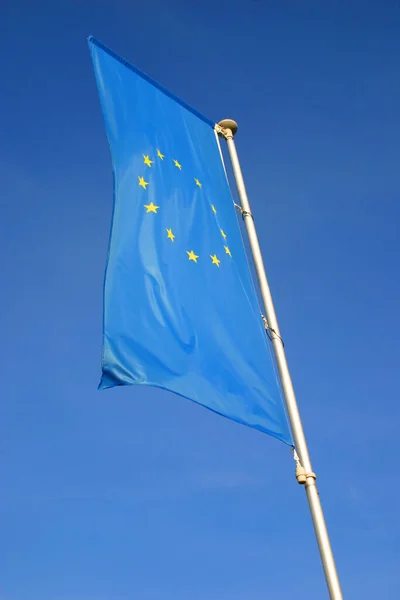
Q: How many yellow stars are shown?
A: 12